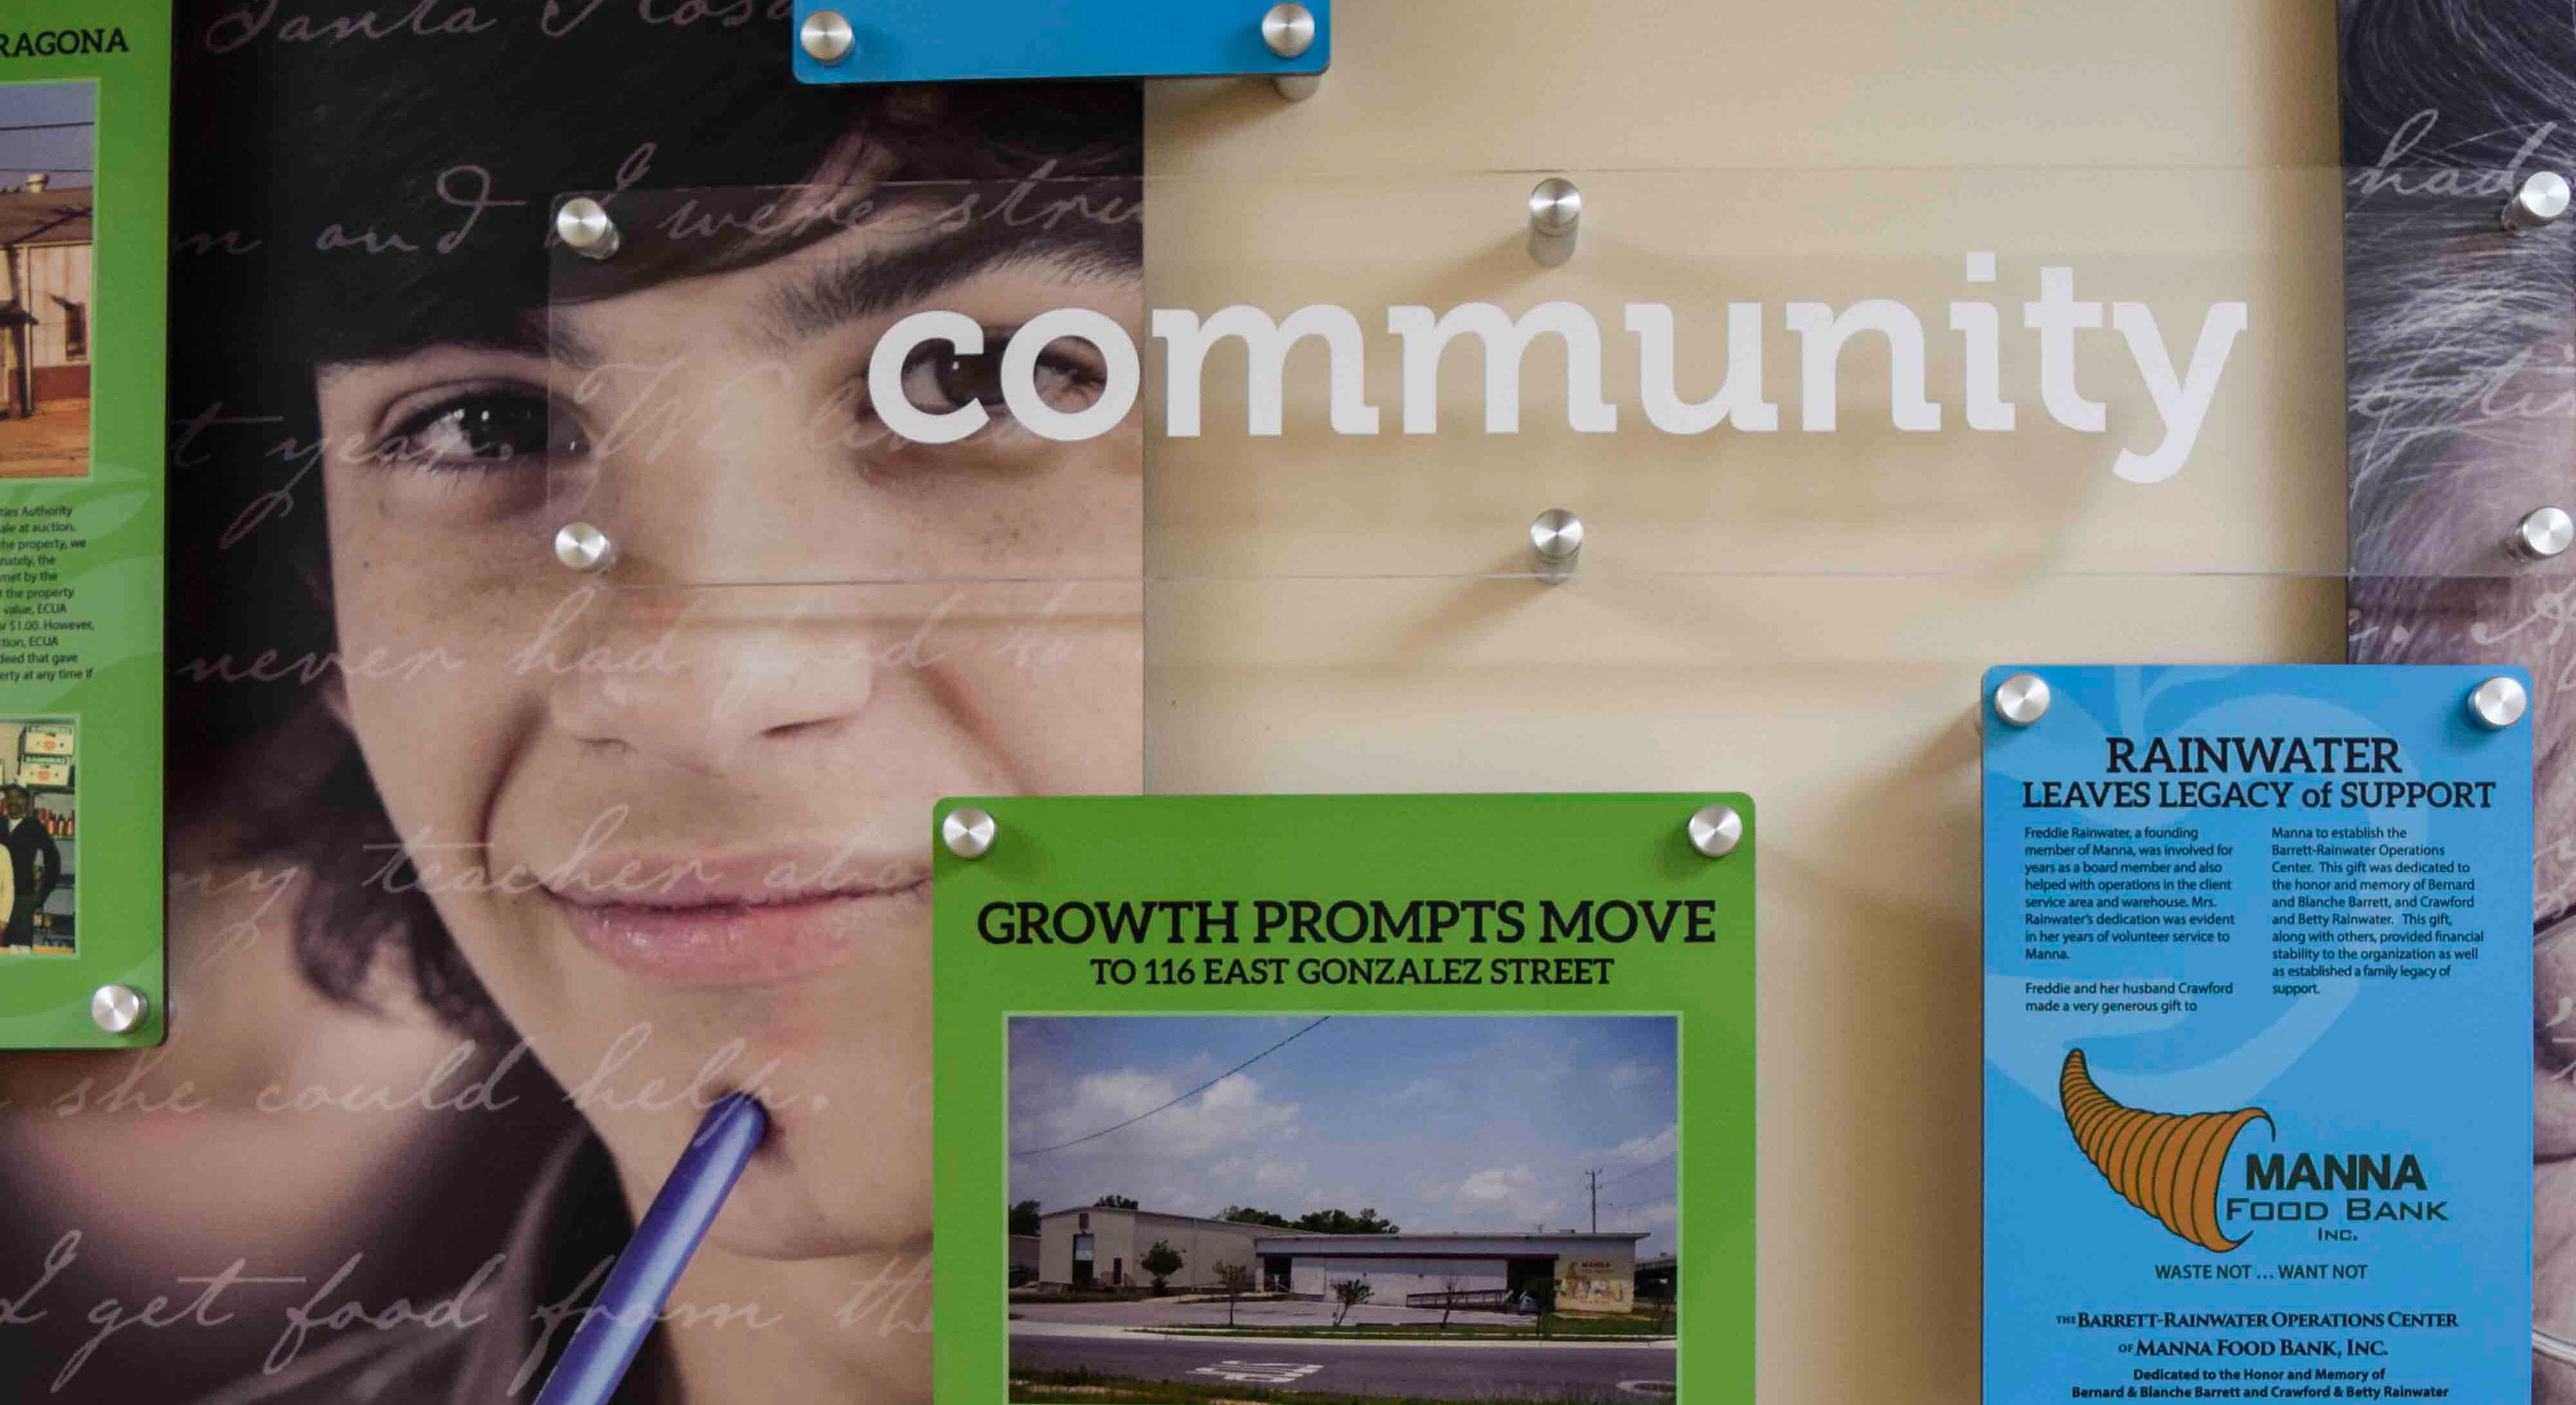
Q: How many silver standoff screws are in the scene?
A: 13